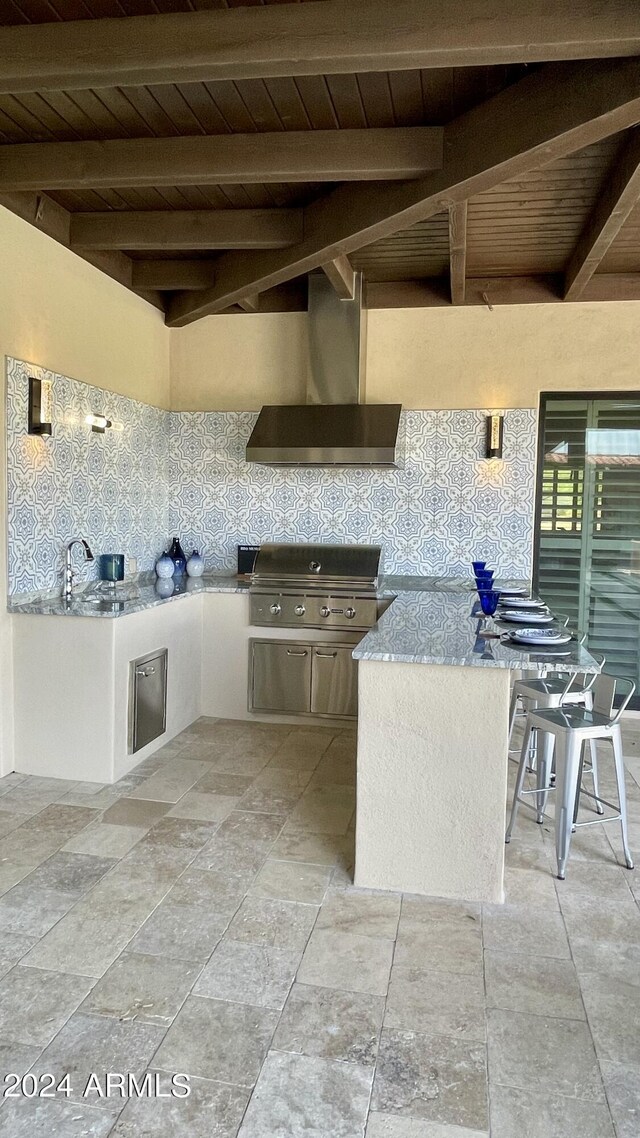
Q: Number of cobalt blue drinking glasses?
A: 4